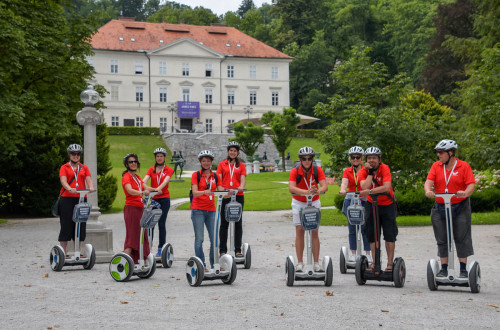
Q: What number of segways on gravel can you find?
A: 9